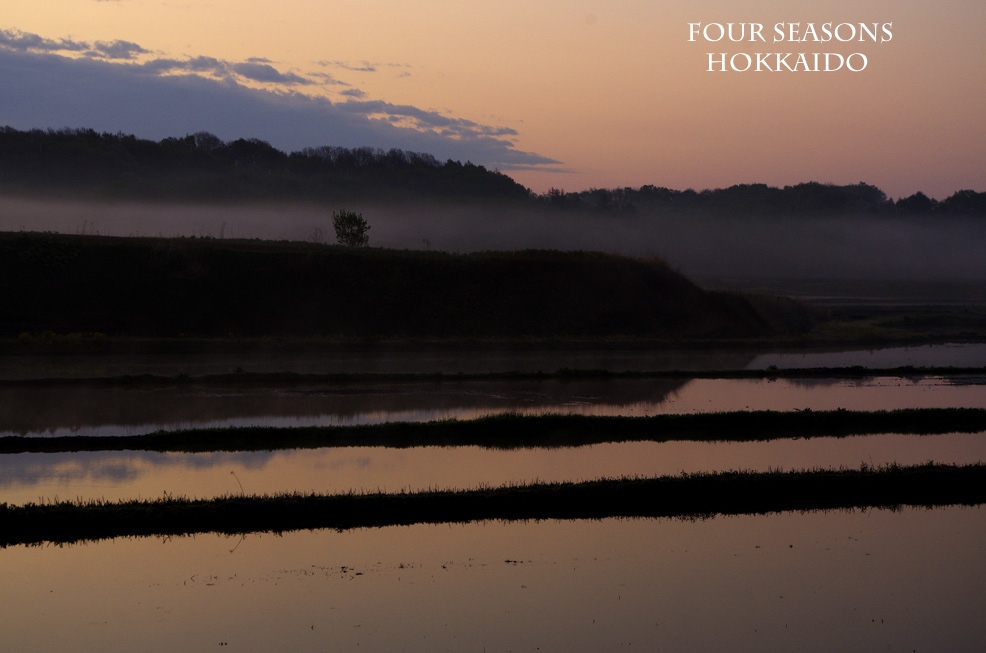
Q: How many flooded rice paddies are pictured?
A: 4